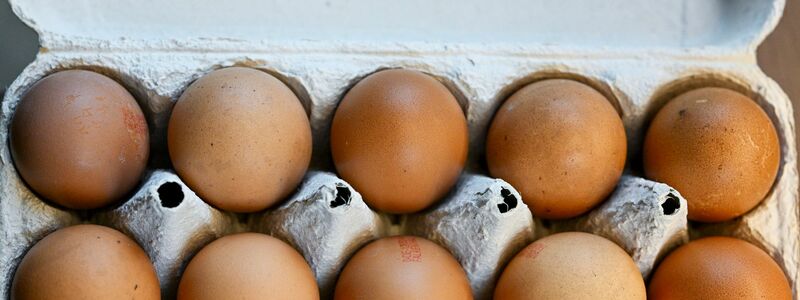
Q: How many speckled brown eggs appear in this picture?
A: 10